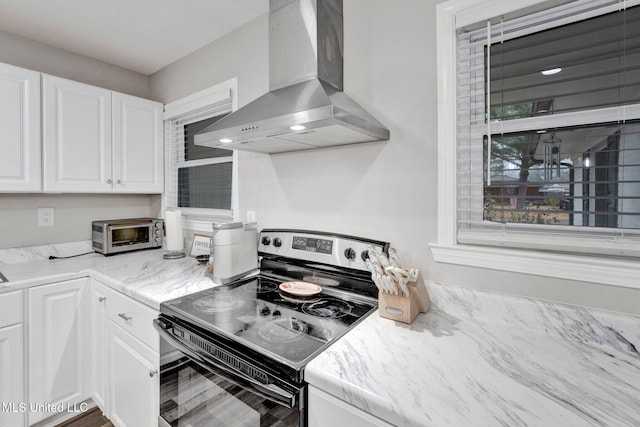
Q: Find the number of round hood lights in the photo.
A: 2